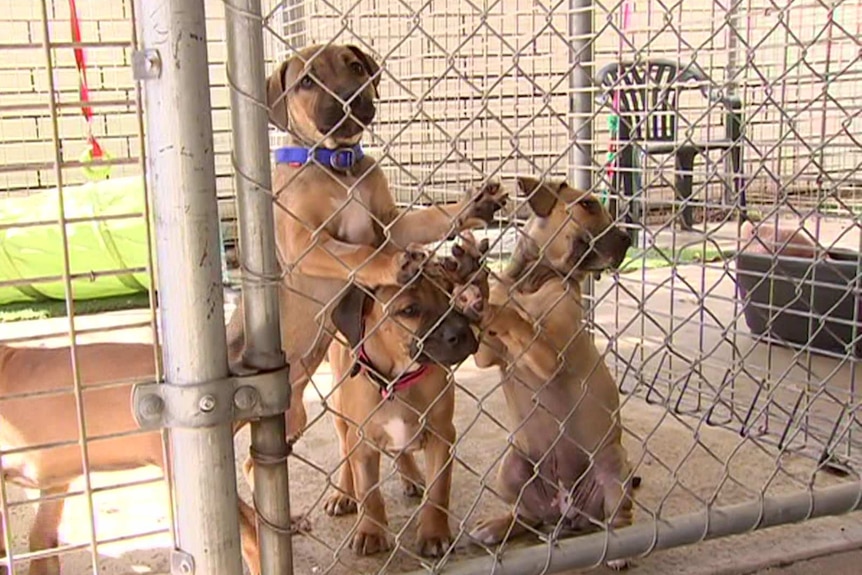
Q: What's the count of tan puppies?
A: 4